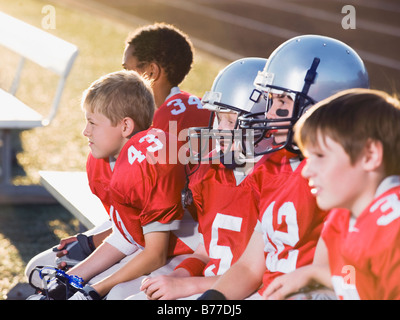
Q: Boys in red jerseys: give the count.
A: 5